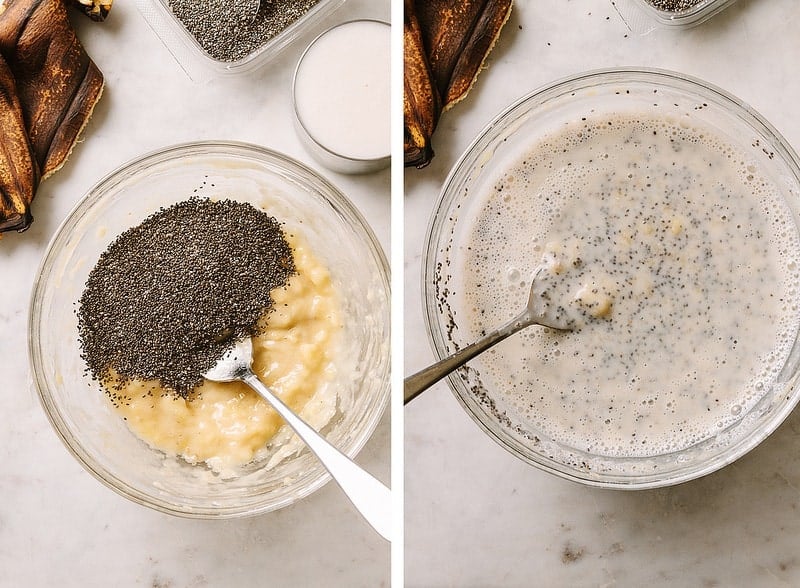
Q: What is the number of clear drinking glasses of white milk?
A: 1